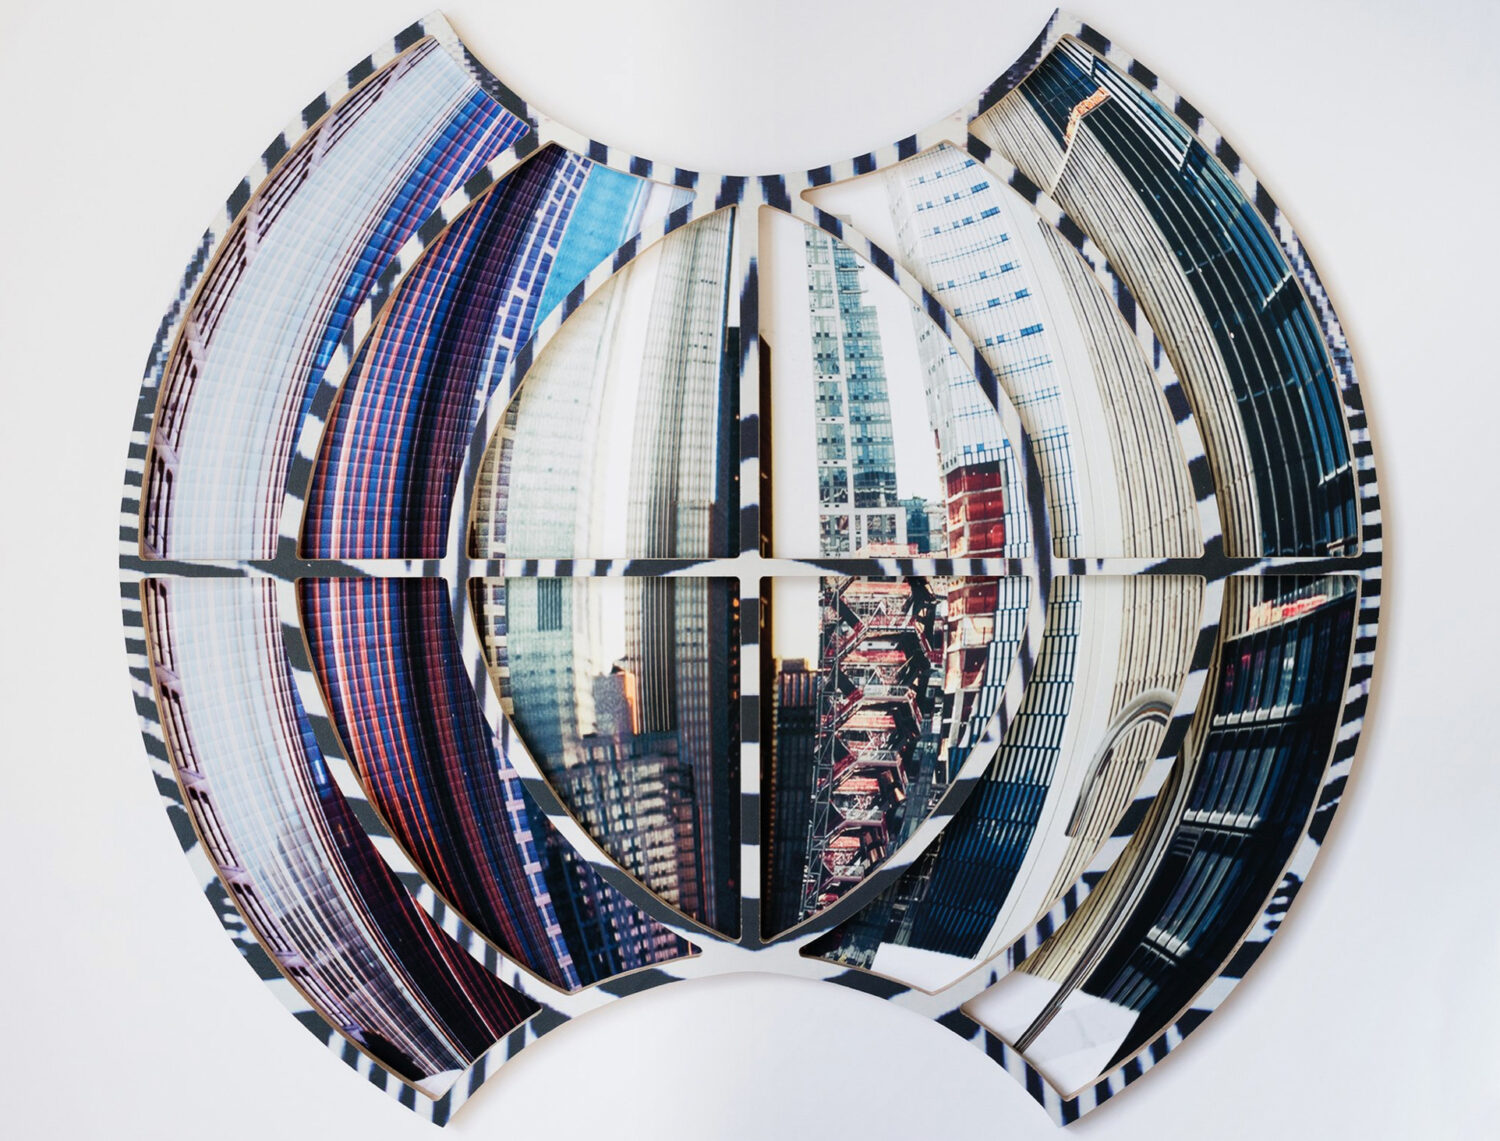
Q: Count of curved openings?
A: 12